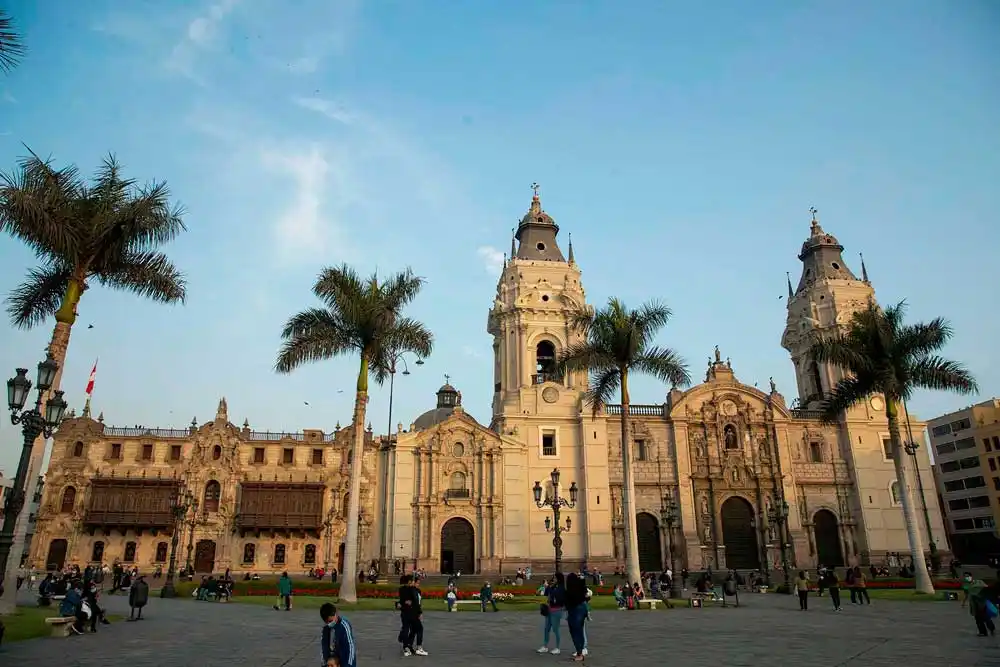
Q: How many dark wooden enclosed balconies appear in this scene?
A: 2